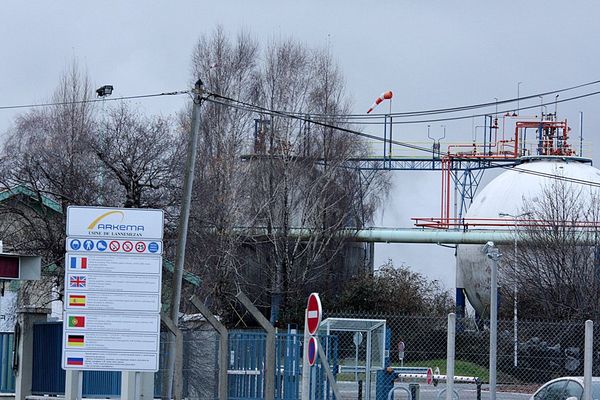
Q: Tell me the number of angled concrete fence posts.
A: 3